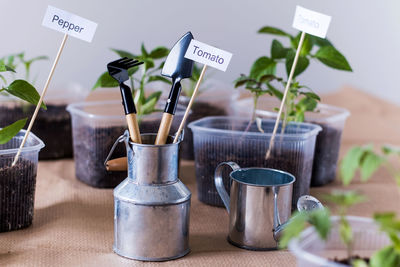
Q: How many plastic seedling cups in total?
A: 7